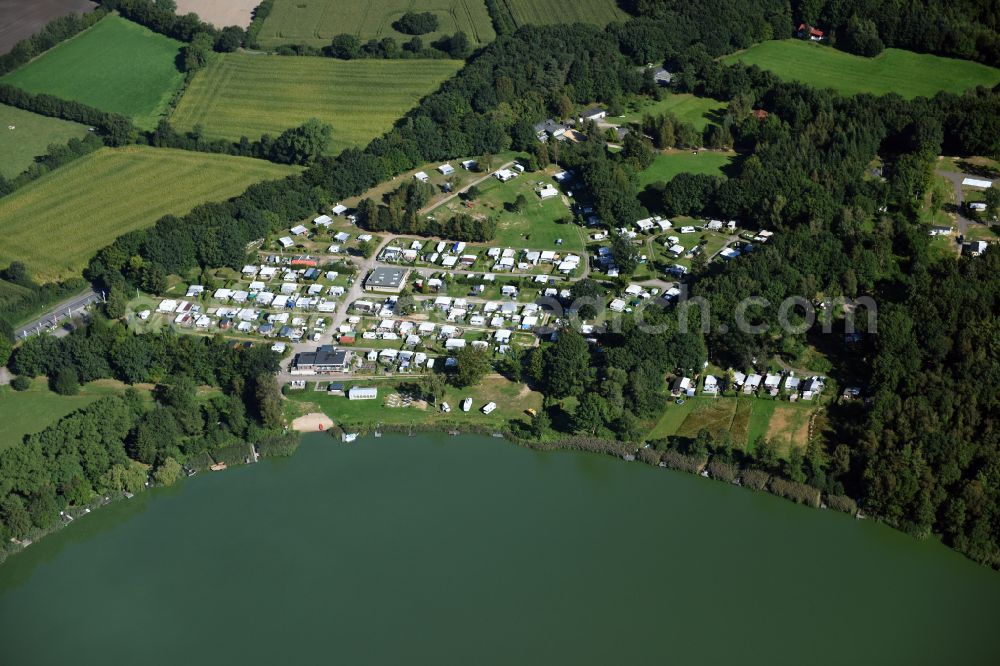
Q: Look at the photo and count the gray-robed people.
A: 0